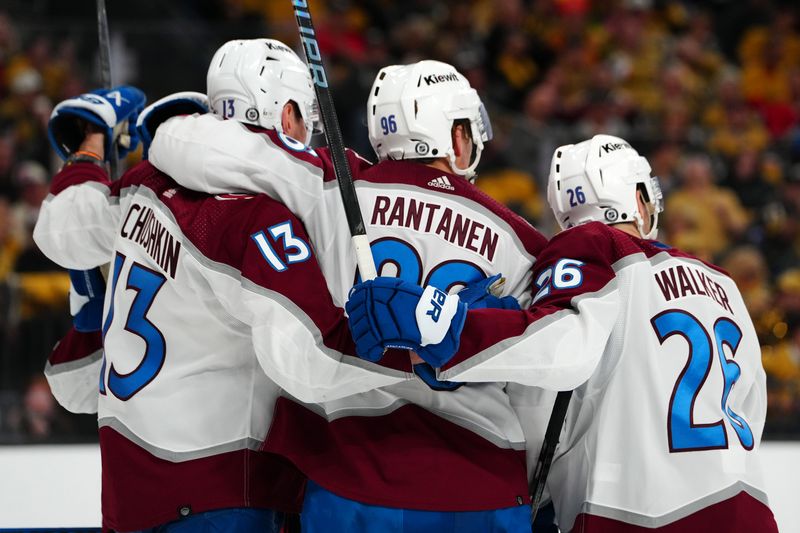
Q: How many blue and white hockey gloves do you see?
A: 5